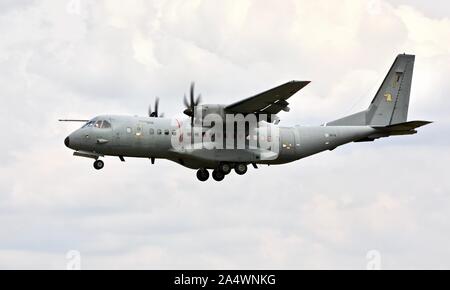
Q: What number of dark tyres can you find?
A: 5